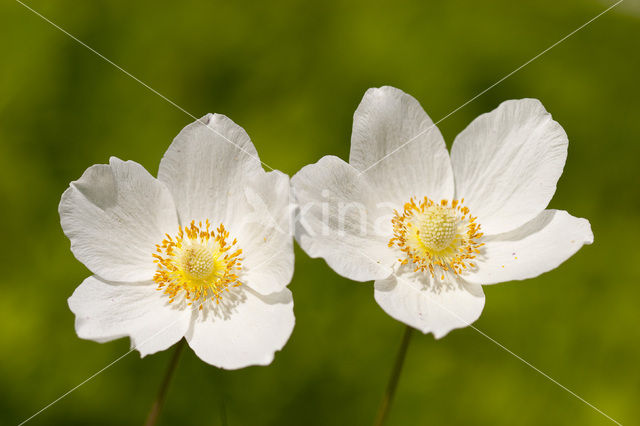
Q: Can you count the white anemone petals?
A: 10